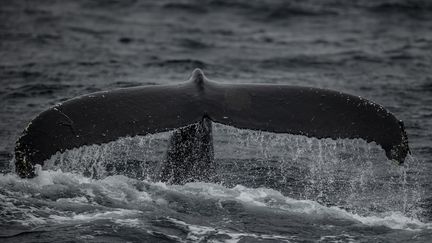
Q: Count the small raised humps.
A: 1